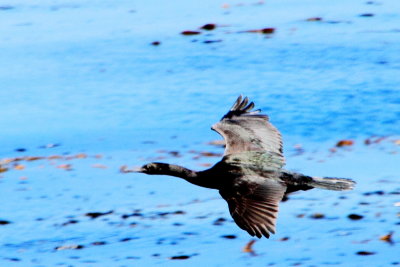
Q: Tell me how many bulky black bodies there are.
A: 1